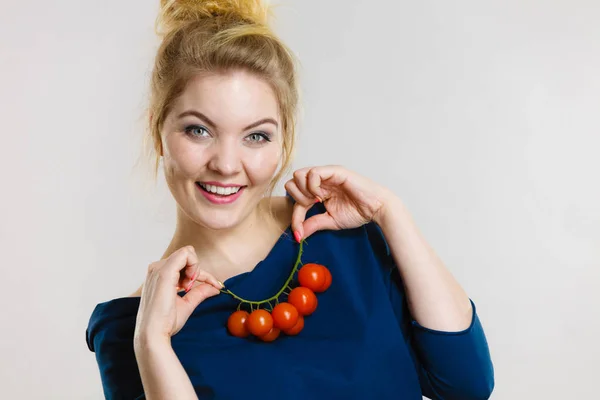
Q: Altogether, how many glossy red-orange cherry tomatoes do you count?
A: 8